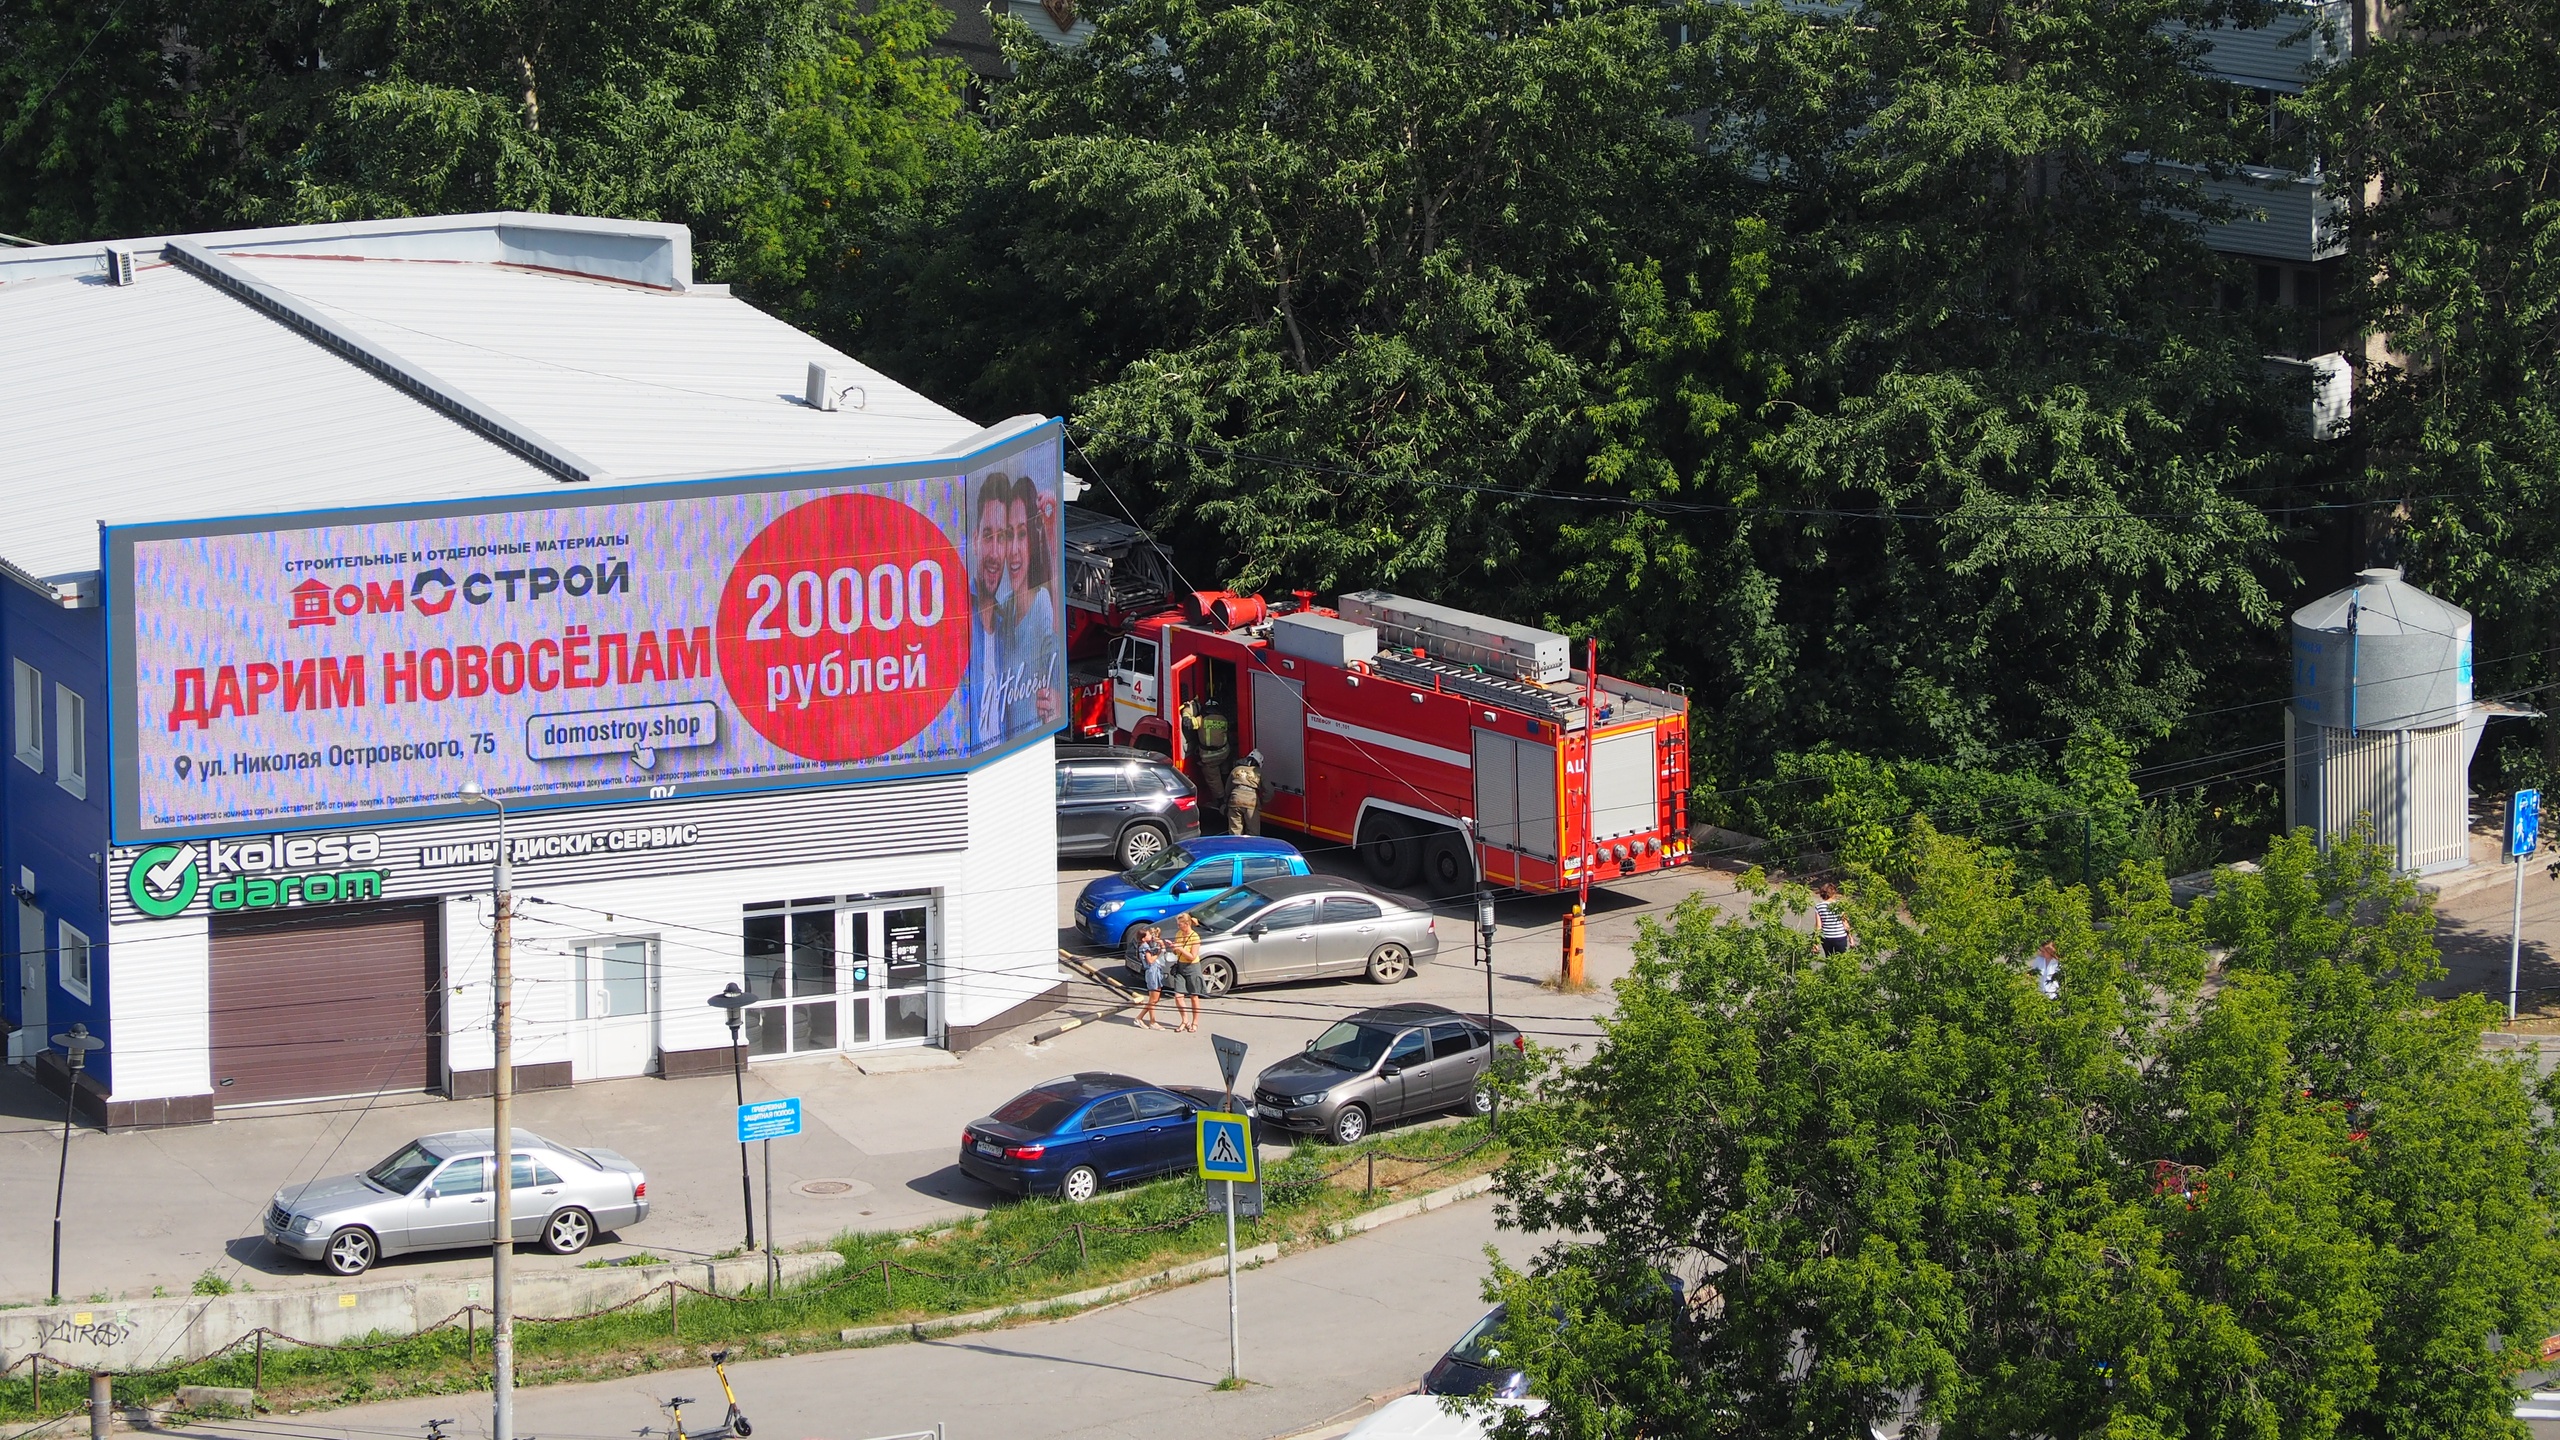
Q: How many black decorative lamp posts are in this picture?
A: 3